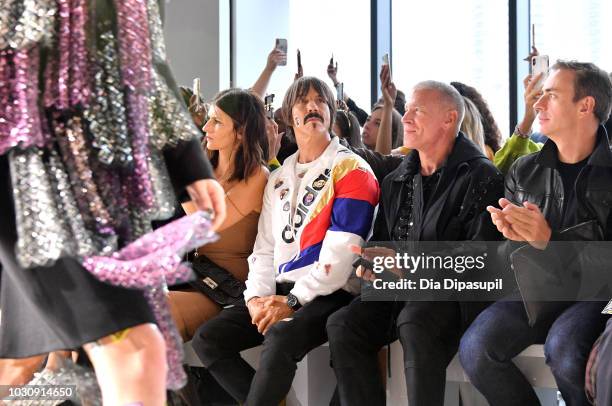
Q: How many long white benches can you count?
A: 1